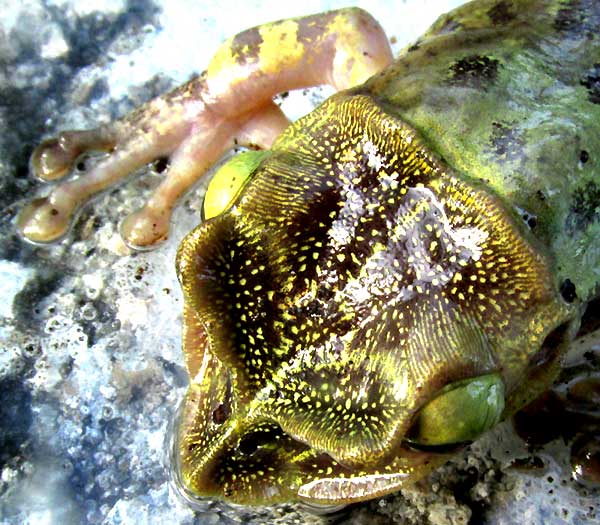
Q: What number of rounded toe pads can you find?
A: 3